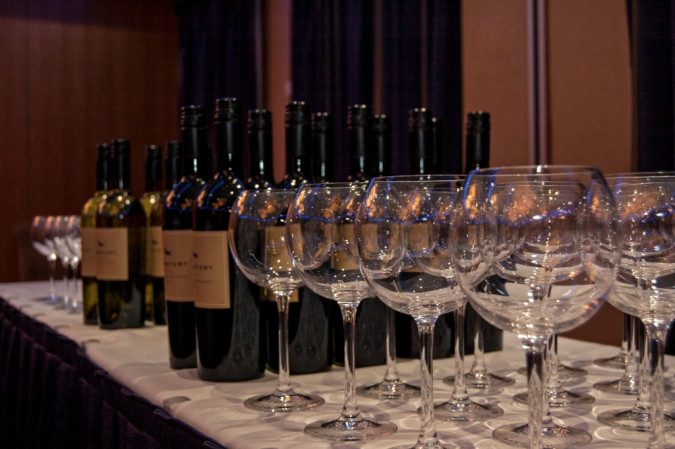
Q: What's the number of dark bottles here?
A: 10